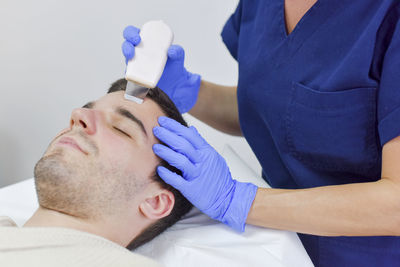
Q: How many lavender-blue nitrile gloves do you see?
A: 2